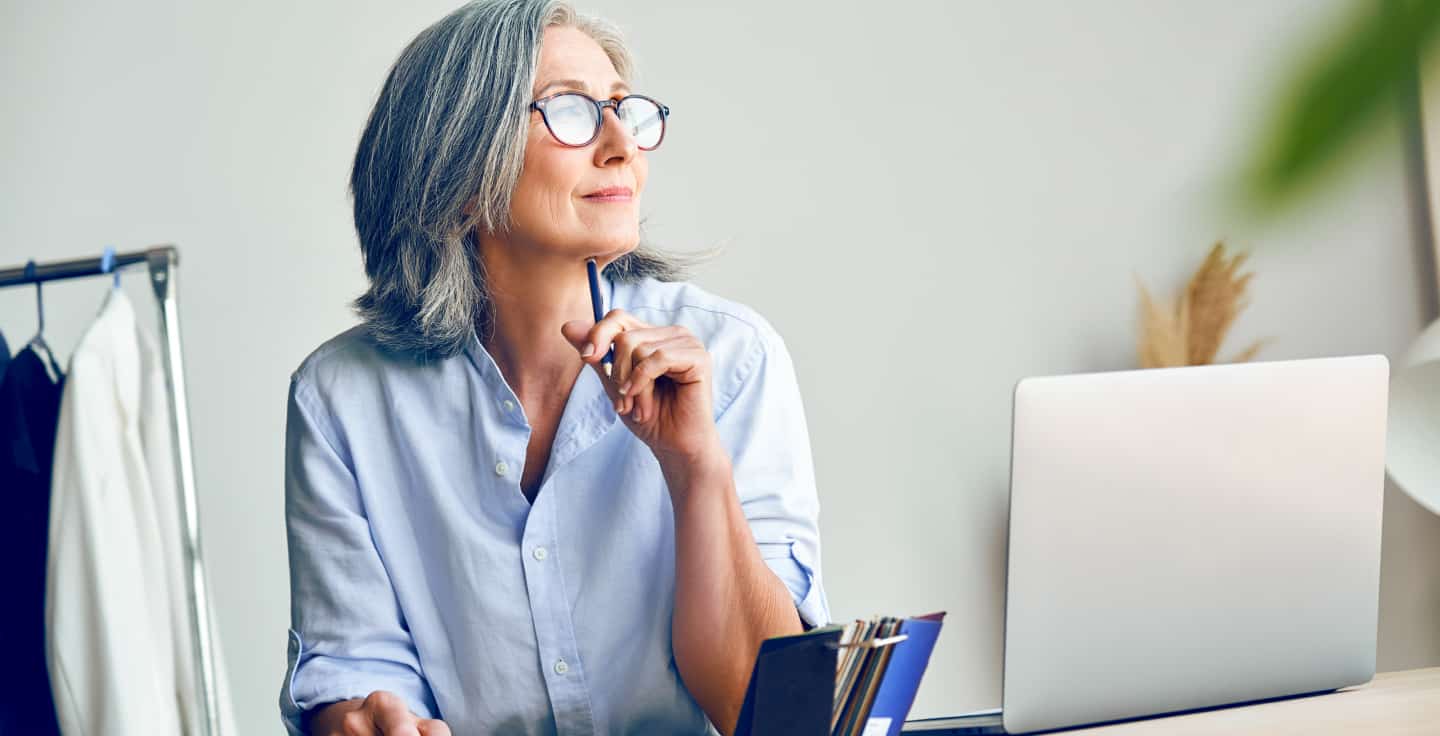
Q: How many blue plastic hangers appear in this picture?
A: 1